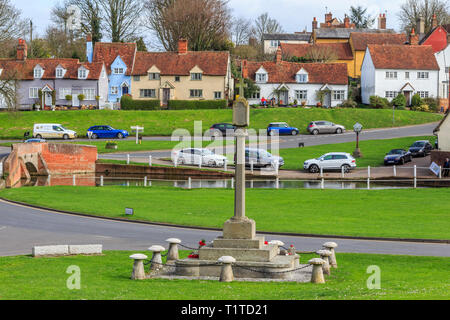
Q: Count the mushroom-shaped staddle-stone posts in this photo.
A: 8